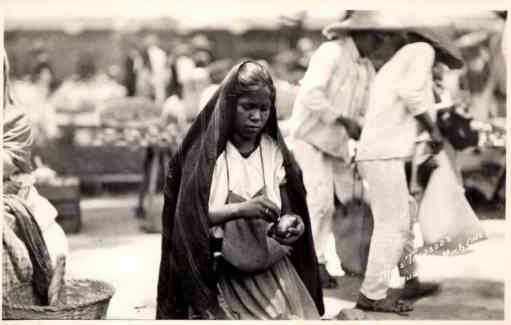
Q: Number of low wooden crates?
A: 1